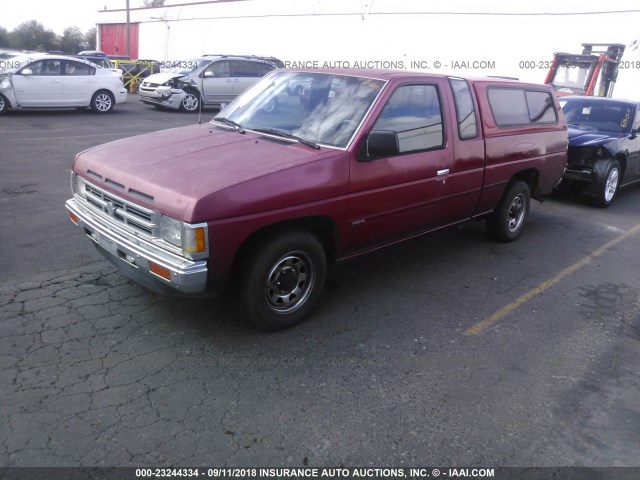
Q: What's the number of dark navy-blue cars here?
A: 1